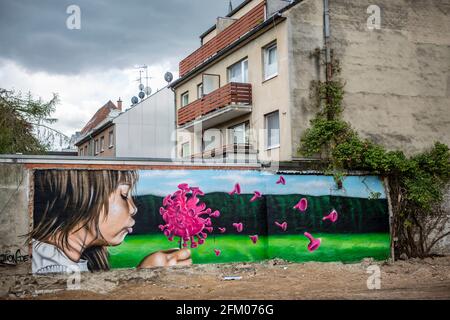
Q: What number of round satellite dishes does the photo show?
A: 5